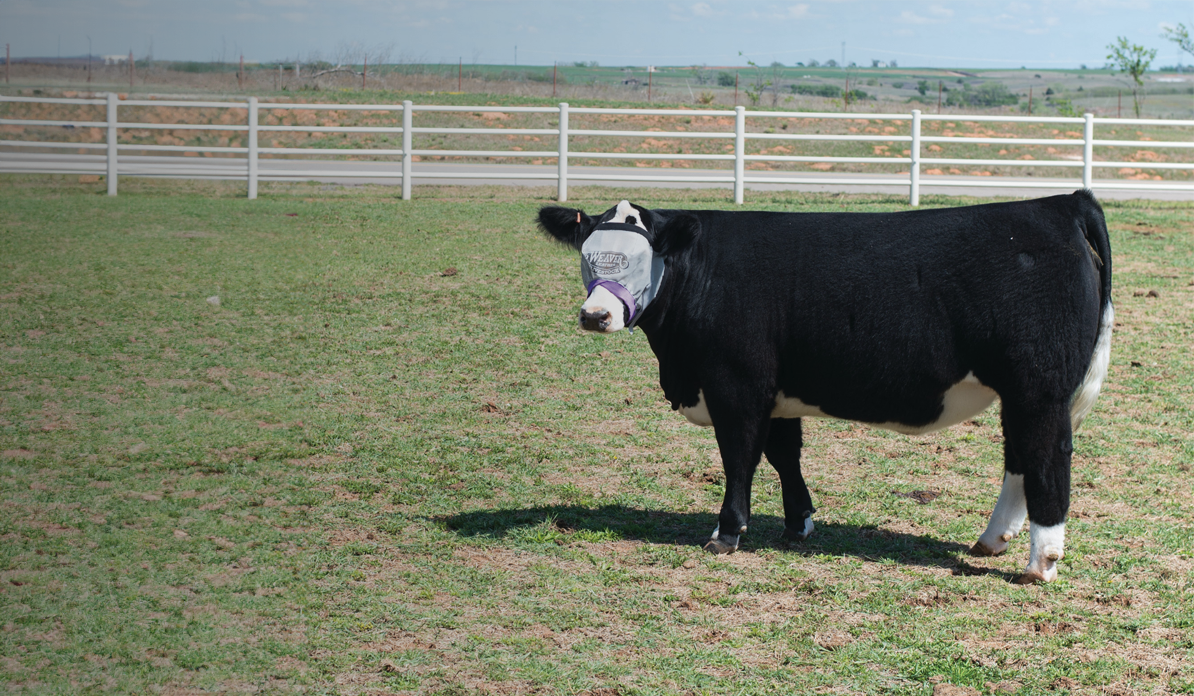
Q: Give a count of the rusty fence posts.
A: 12